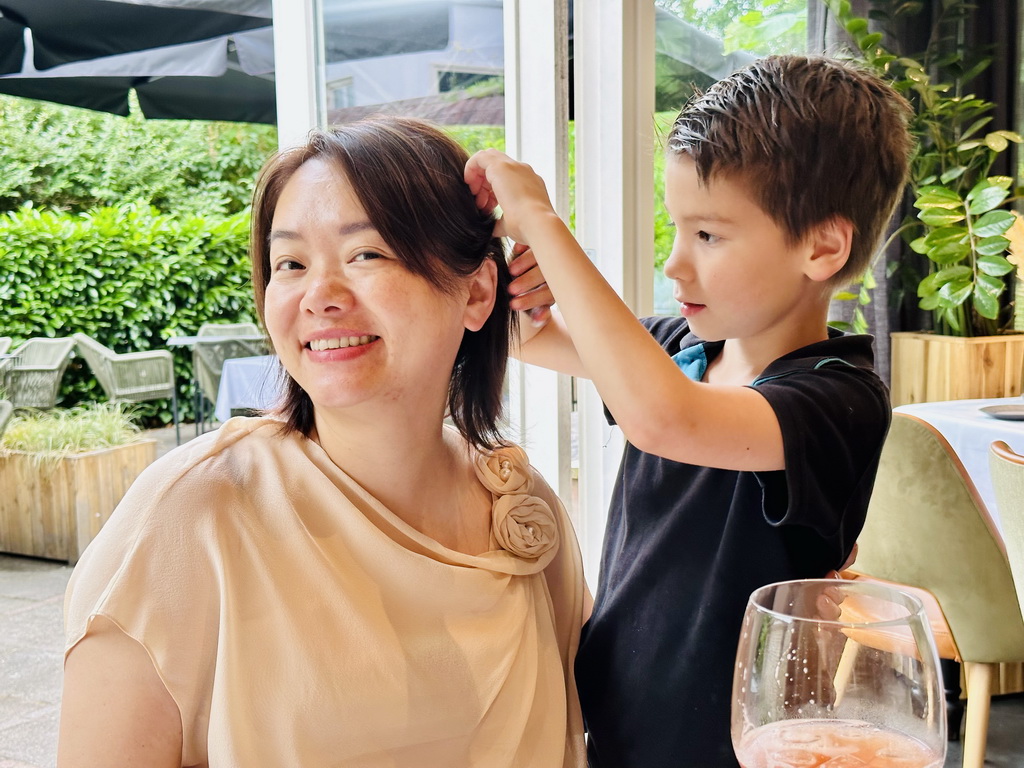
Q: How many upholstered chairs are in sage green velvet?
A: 2